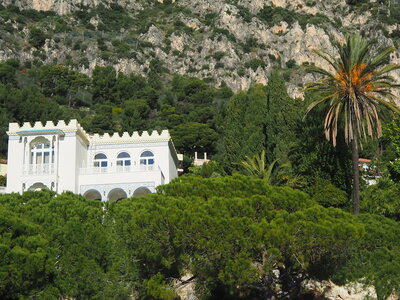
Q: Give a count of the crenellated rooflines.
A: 2